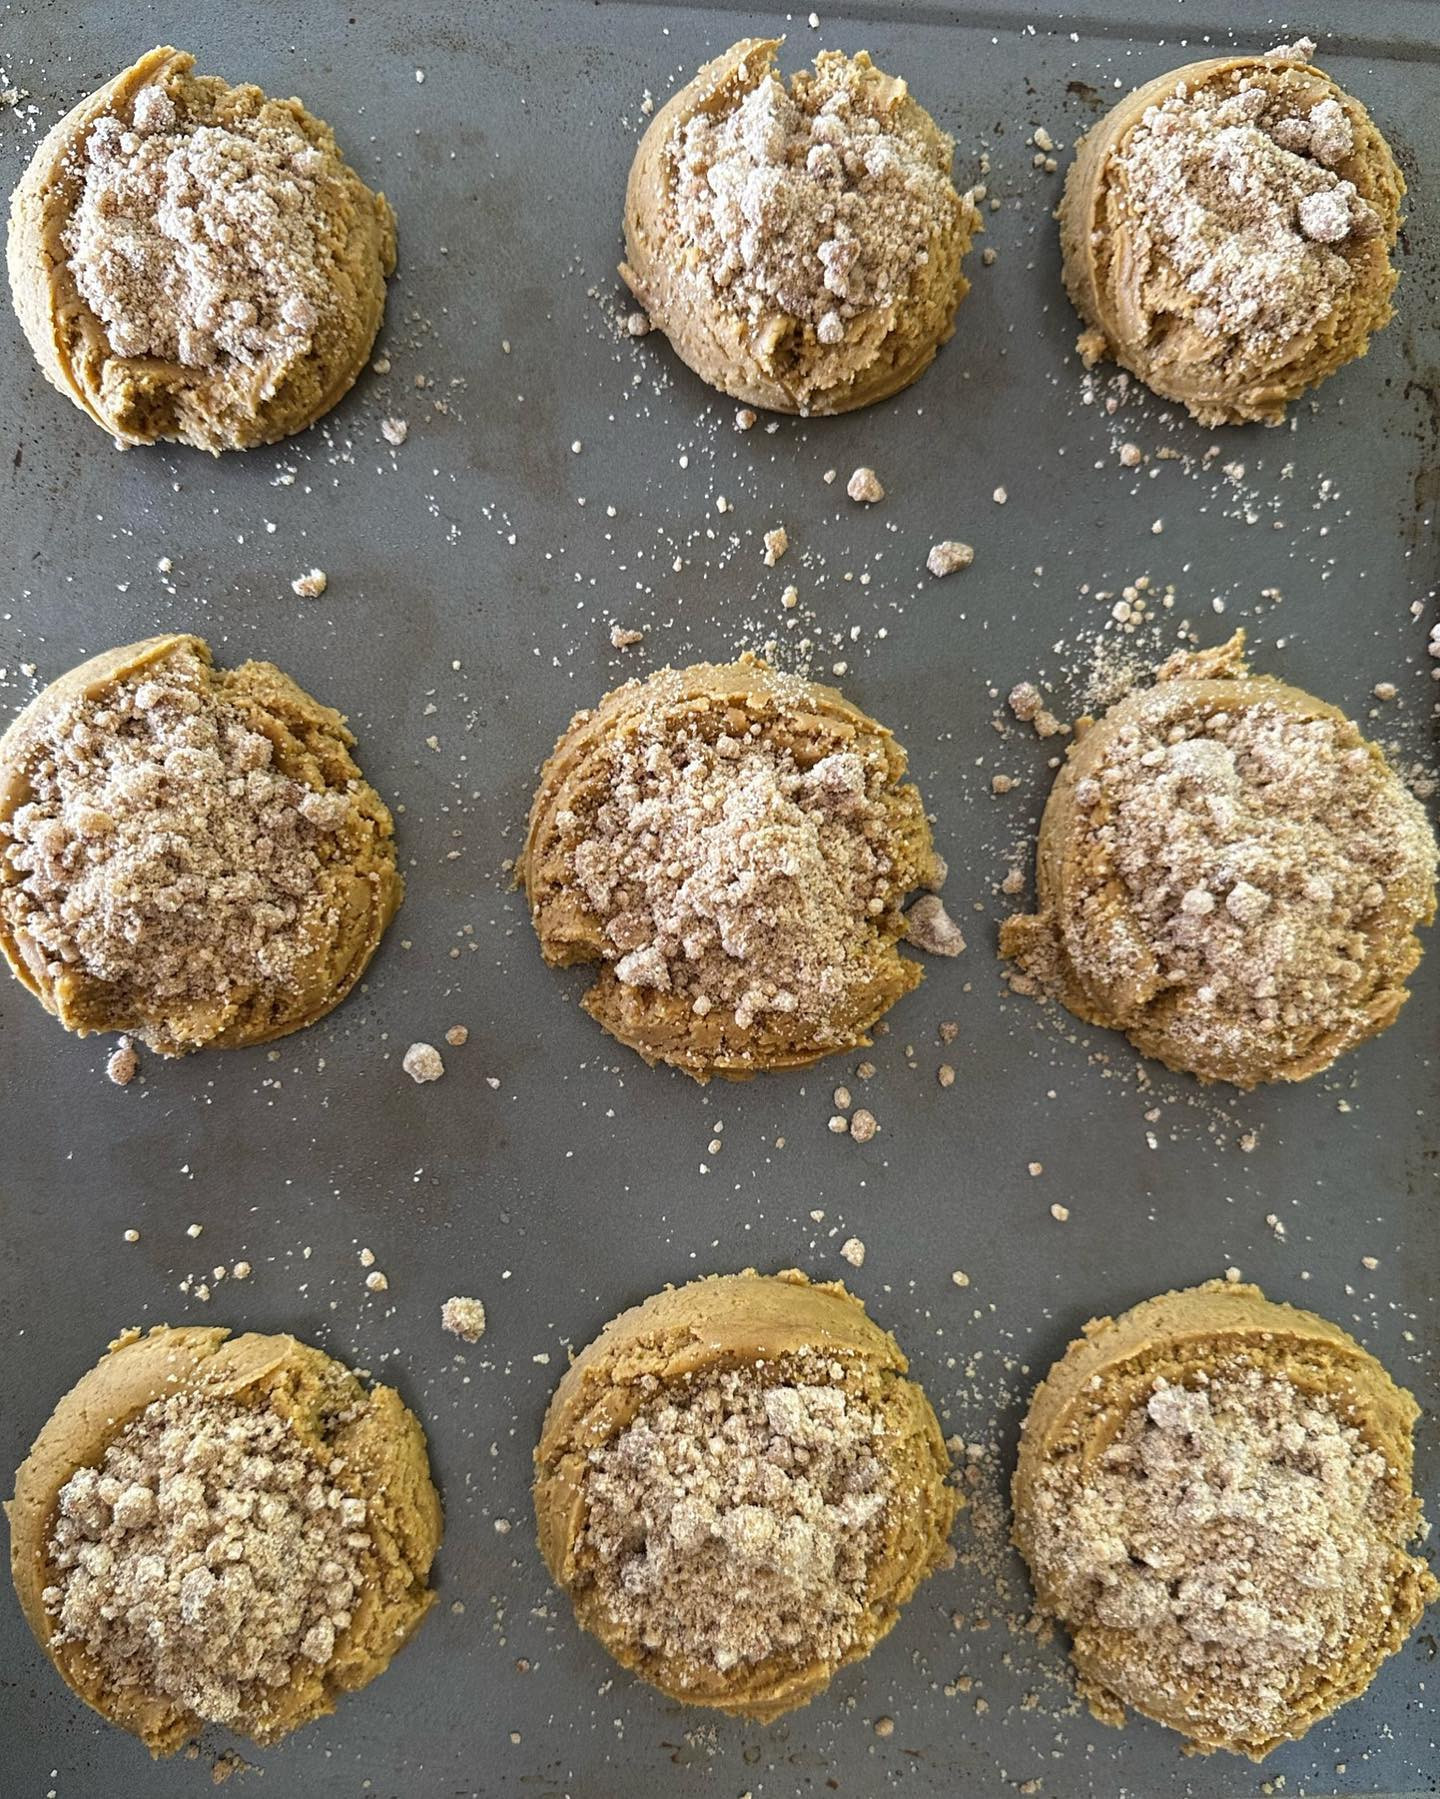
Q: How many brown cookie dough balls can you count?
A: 9